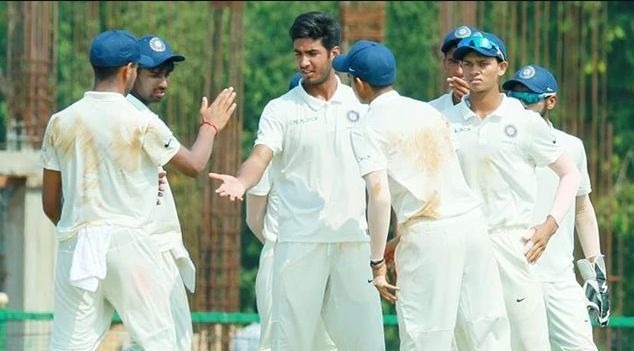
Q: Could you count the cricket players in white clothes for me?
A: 8